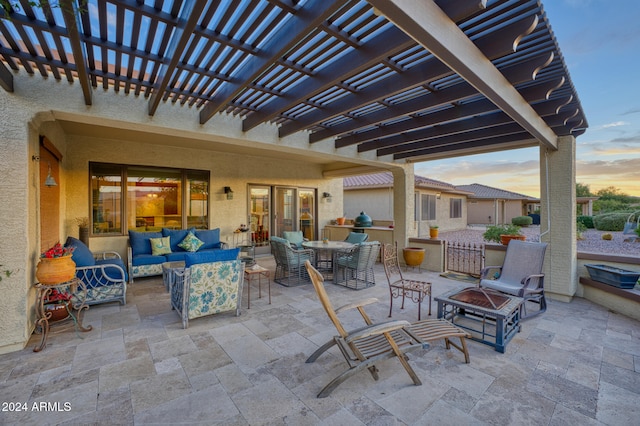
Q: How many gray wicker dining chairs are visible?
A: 4